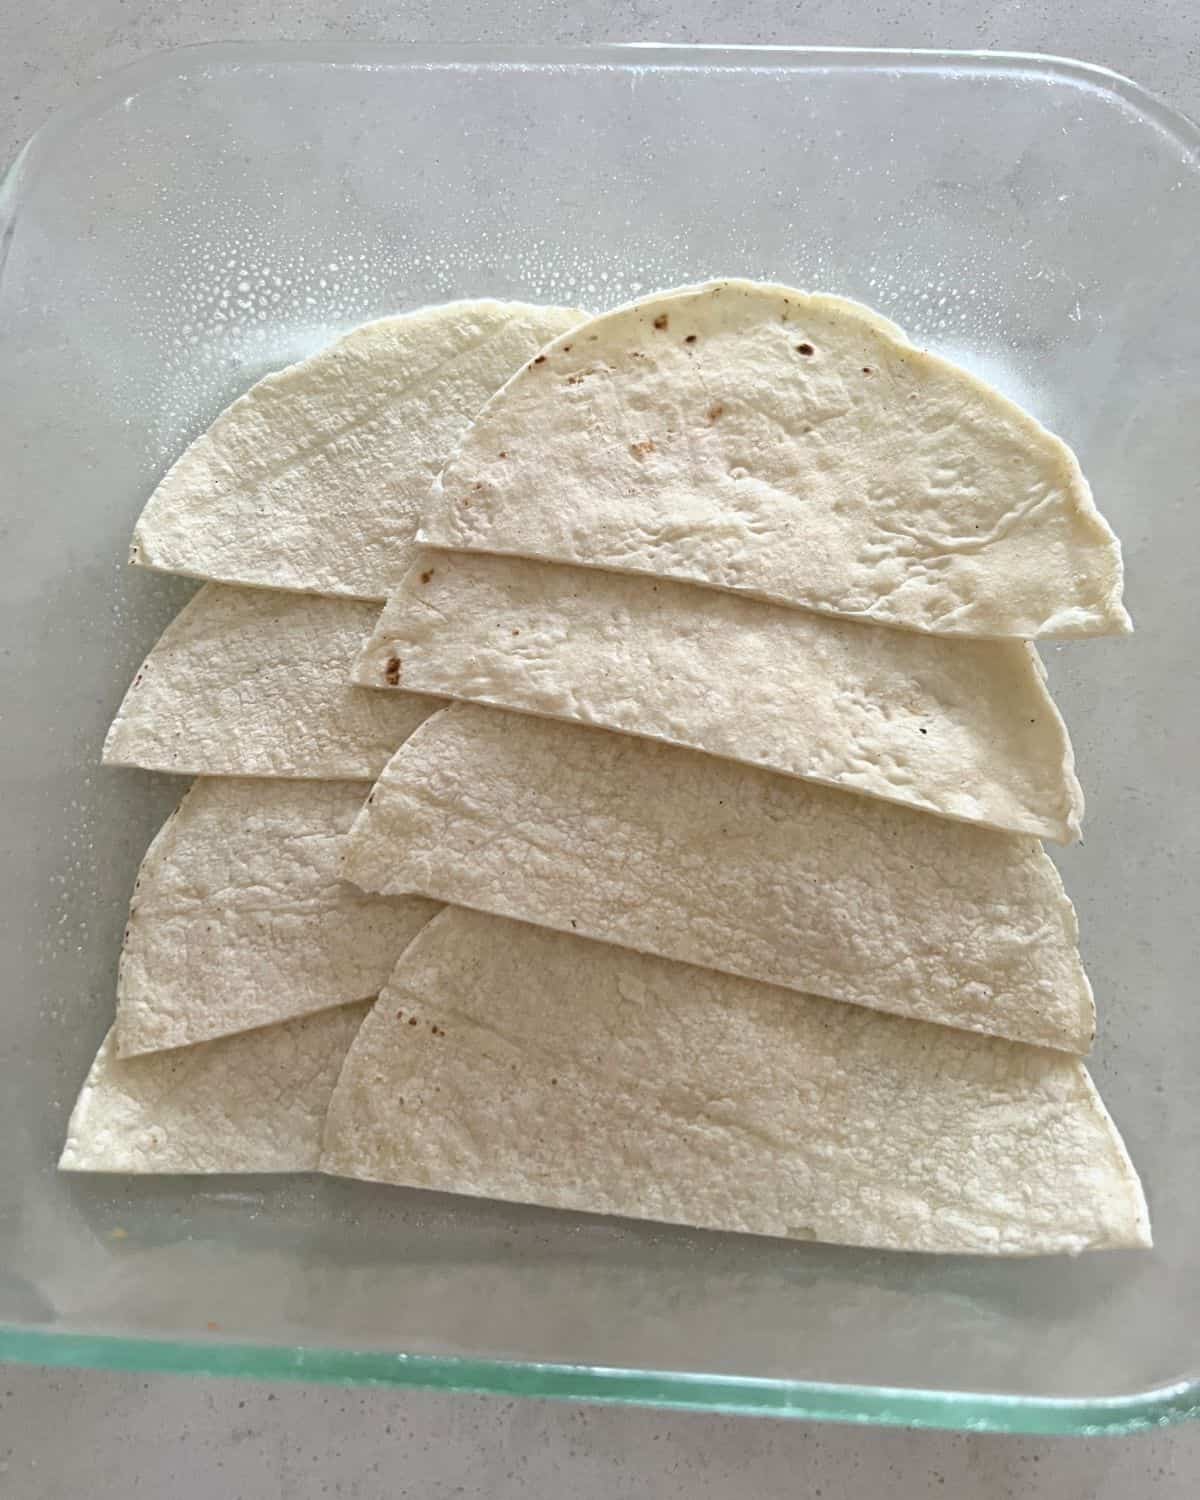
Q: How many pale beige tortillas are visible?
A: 8